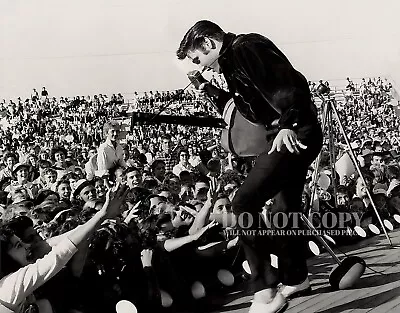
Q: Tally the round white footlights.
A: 12